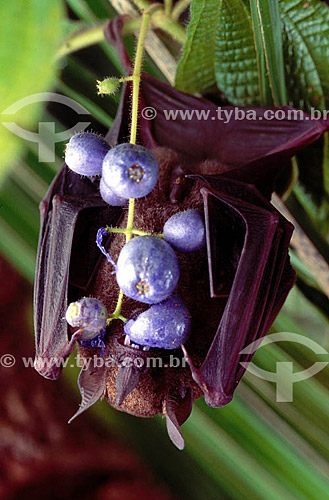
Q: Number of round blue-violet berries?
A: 7